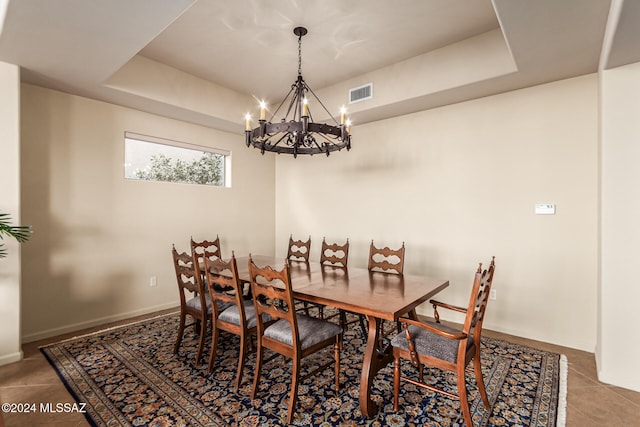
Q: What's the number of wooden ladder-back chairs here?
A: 8